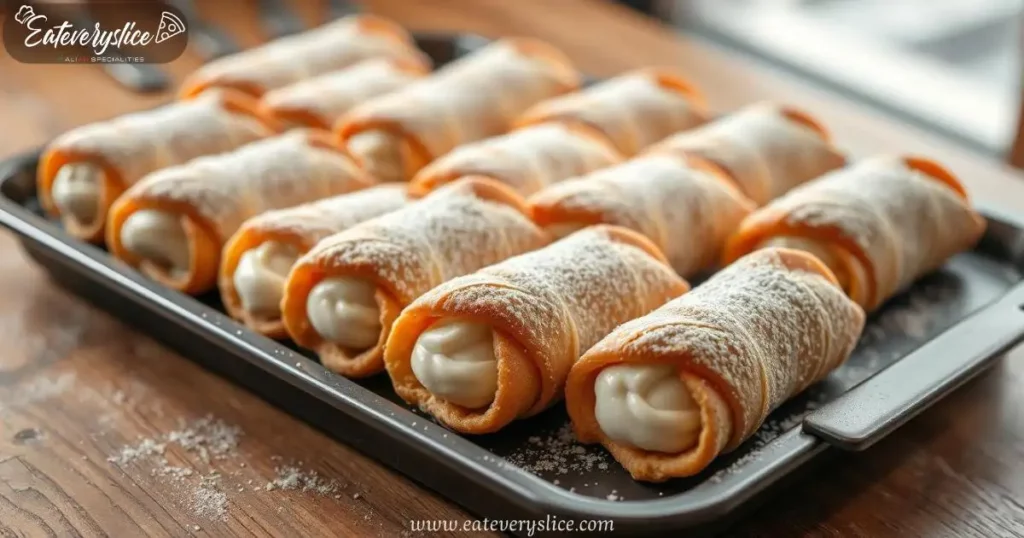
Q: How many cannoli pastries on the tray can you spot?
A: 14